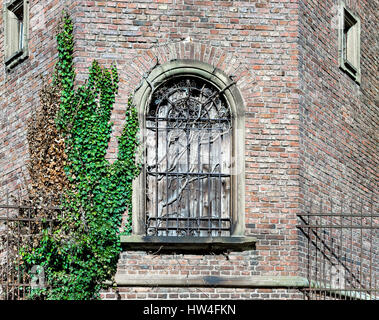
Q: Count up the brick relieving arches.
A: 1